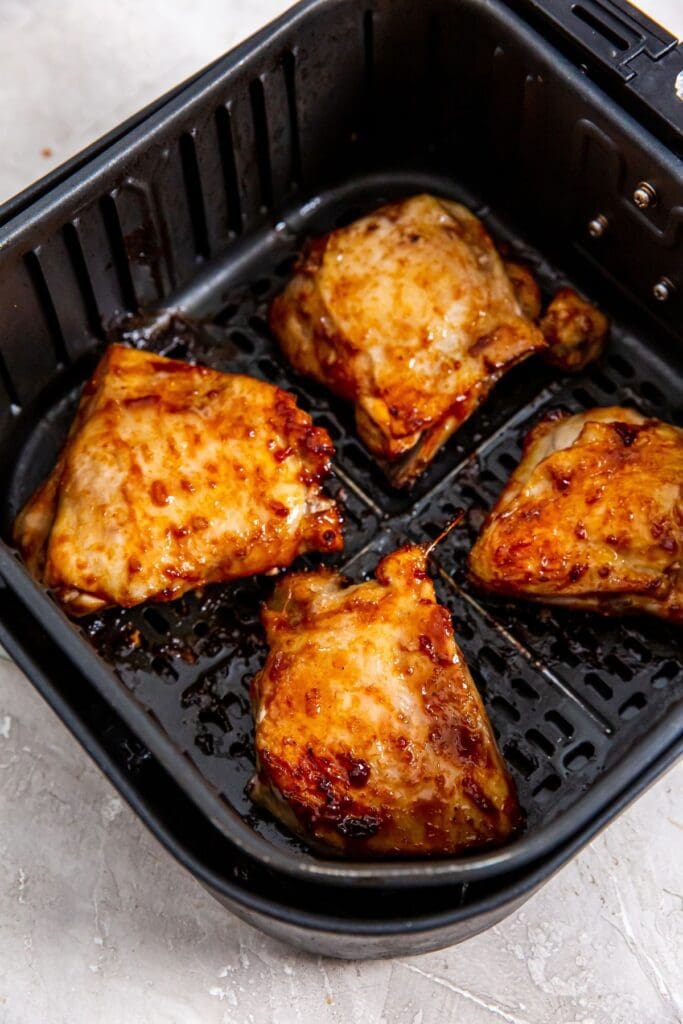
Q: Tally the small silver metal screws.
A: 3